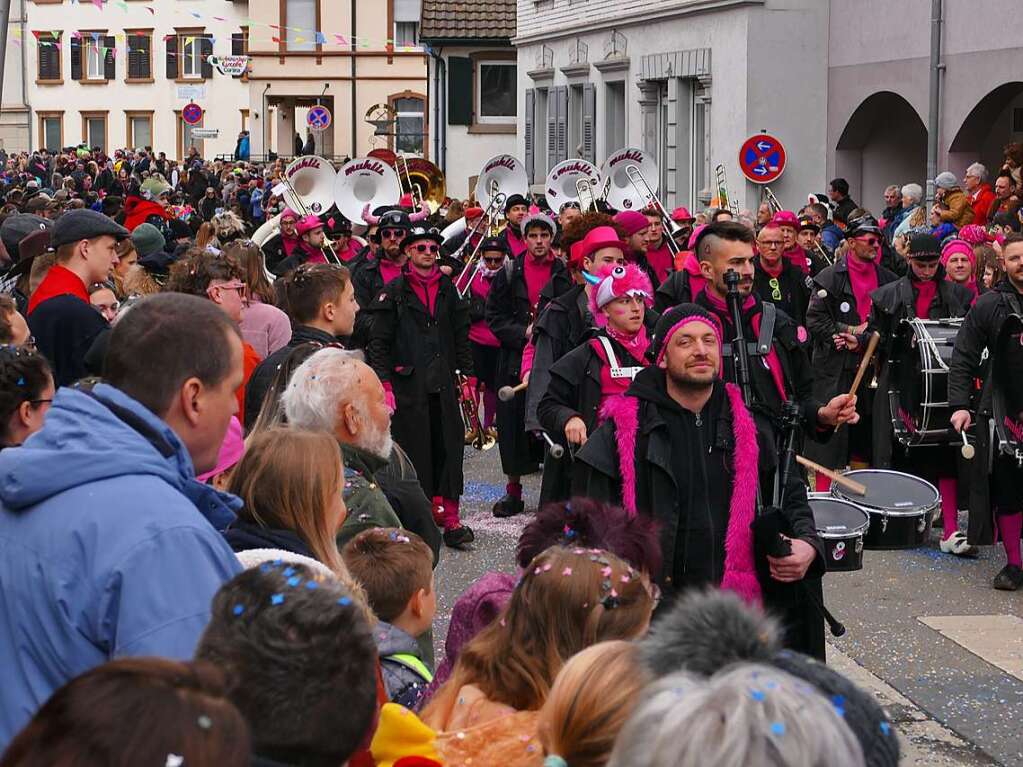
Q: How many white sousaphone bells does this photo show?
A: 5